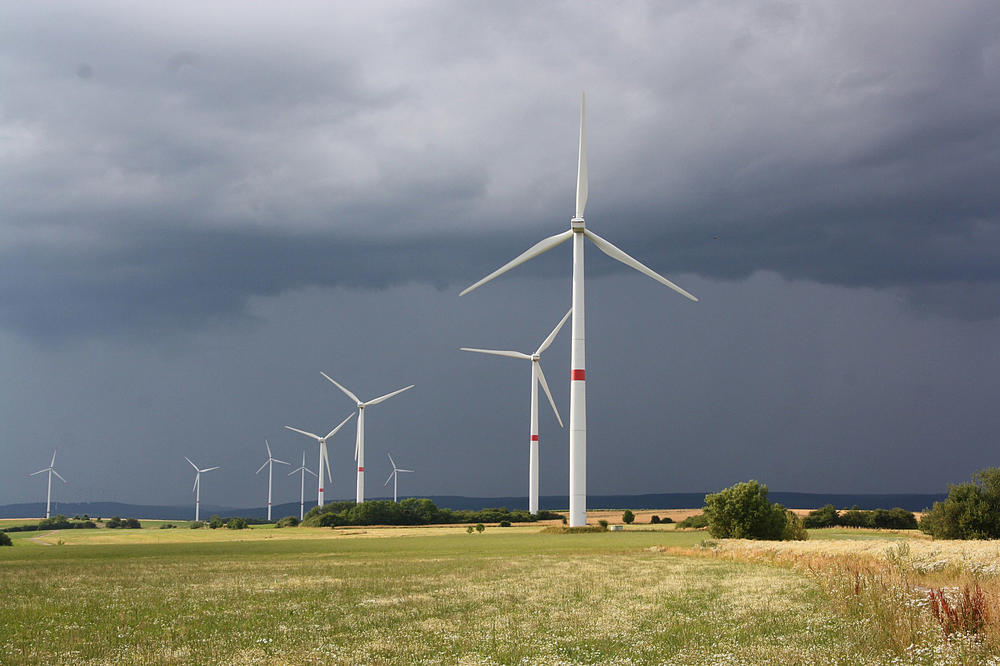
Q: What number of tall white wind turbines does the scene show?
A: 9